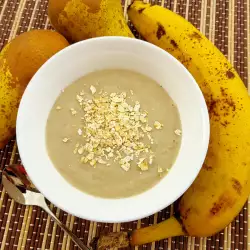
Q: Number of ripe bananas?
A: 1